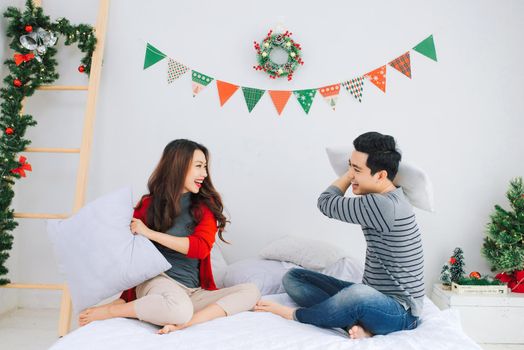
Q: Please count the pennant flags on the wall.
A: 12